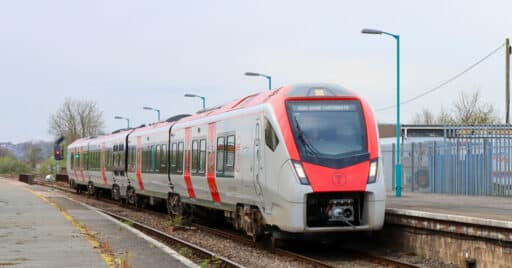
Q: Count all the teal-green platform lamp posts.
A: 5